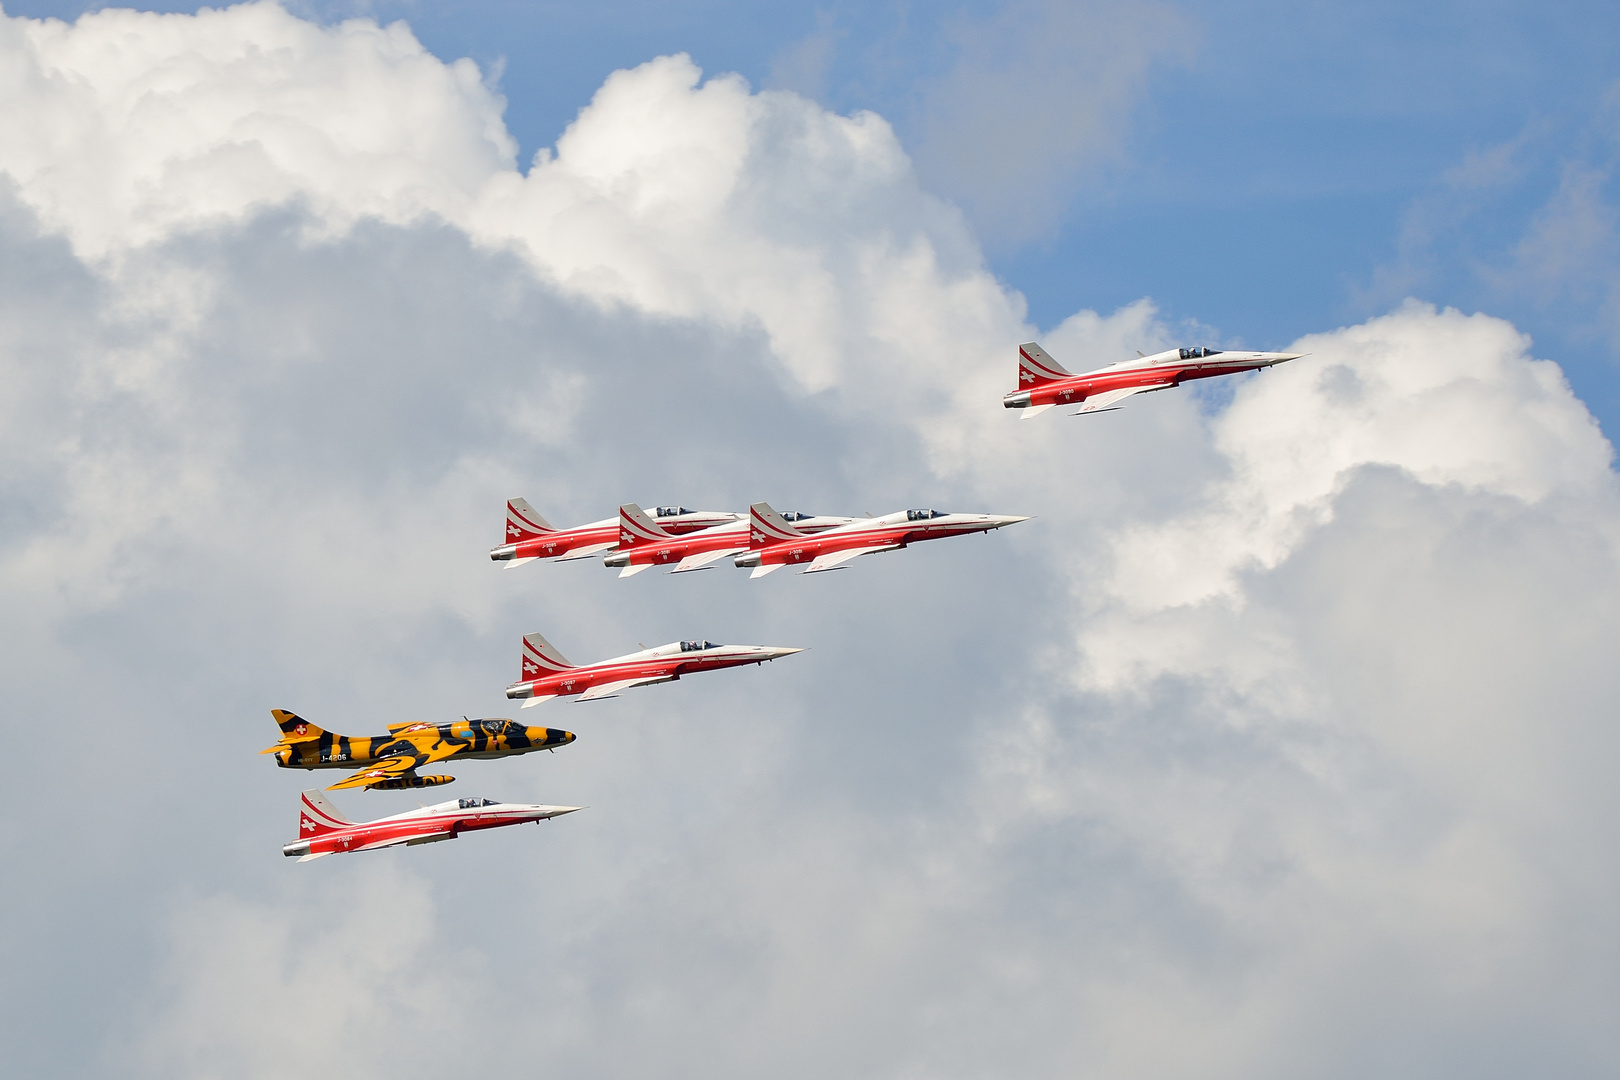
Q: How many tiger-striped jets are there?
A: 1